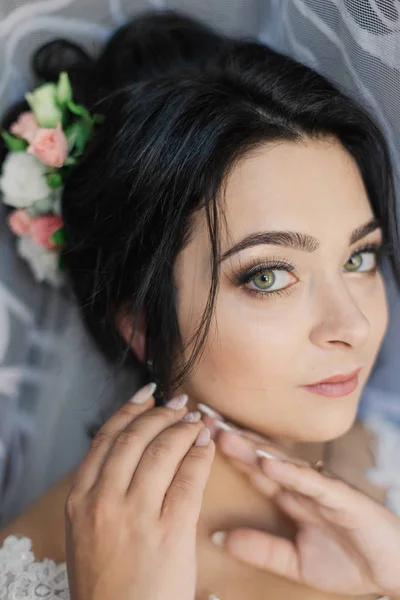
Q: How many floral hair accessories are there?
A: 1